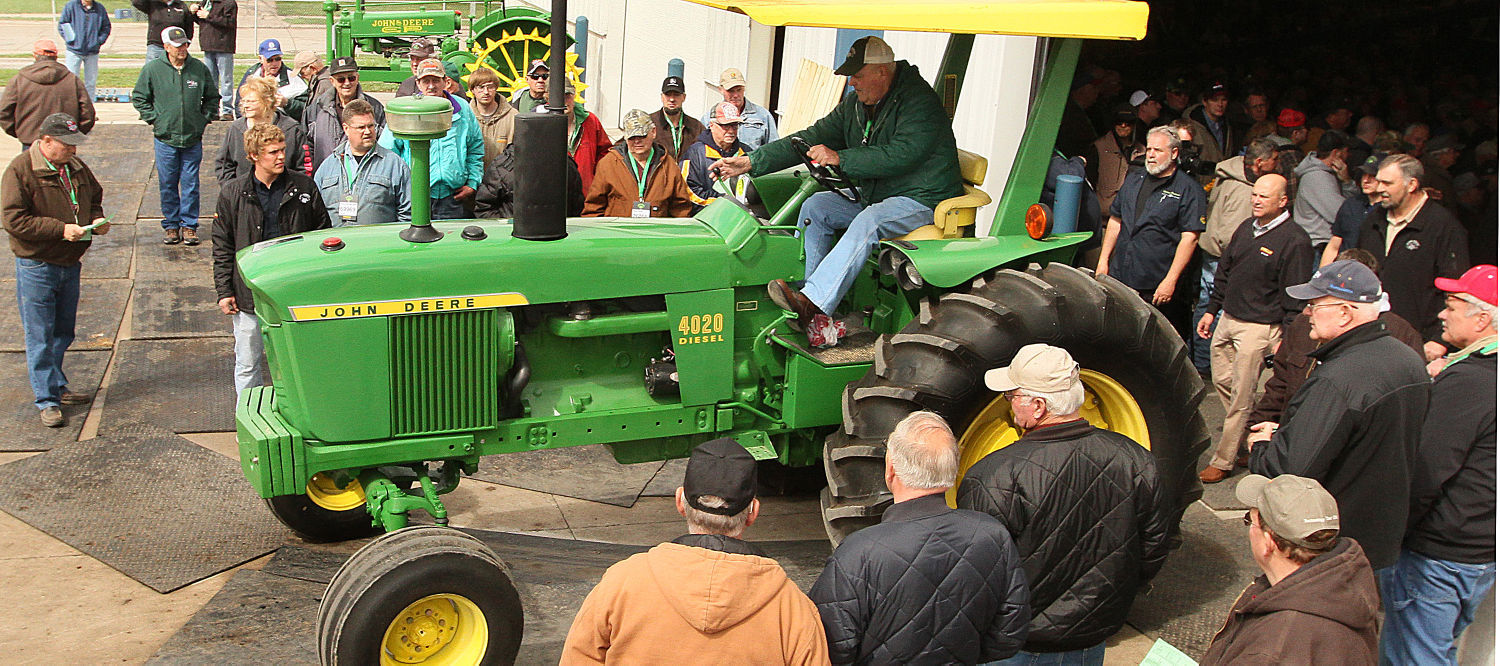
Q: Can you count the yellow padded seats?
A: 1